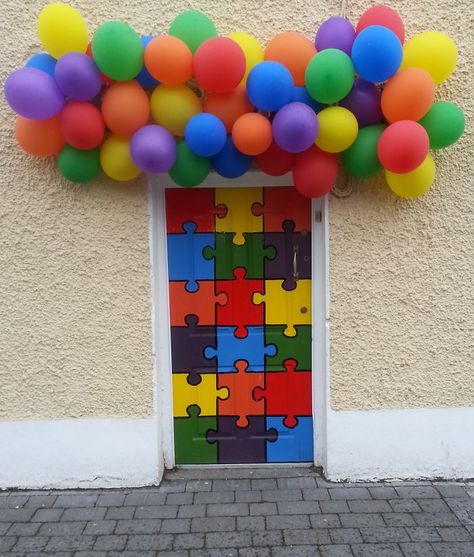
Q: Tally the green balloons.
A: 7